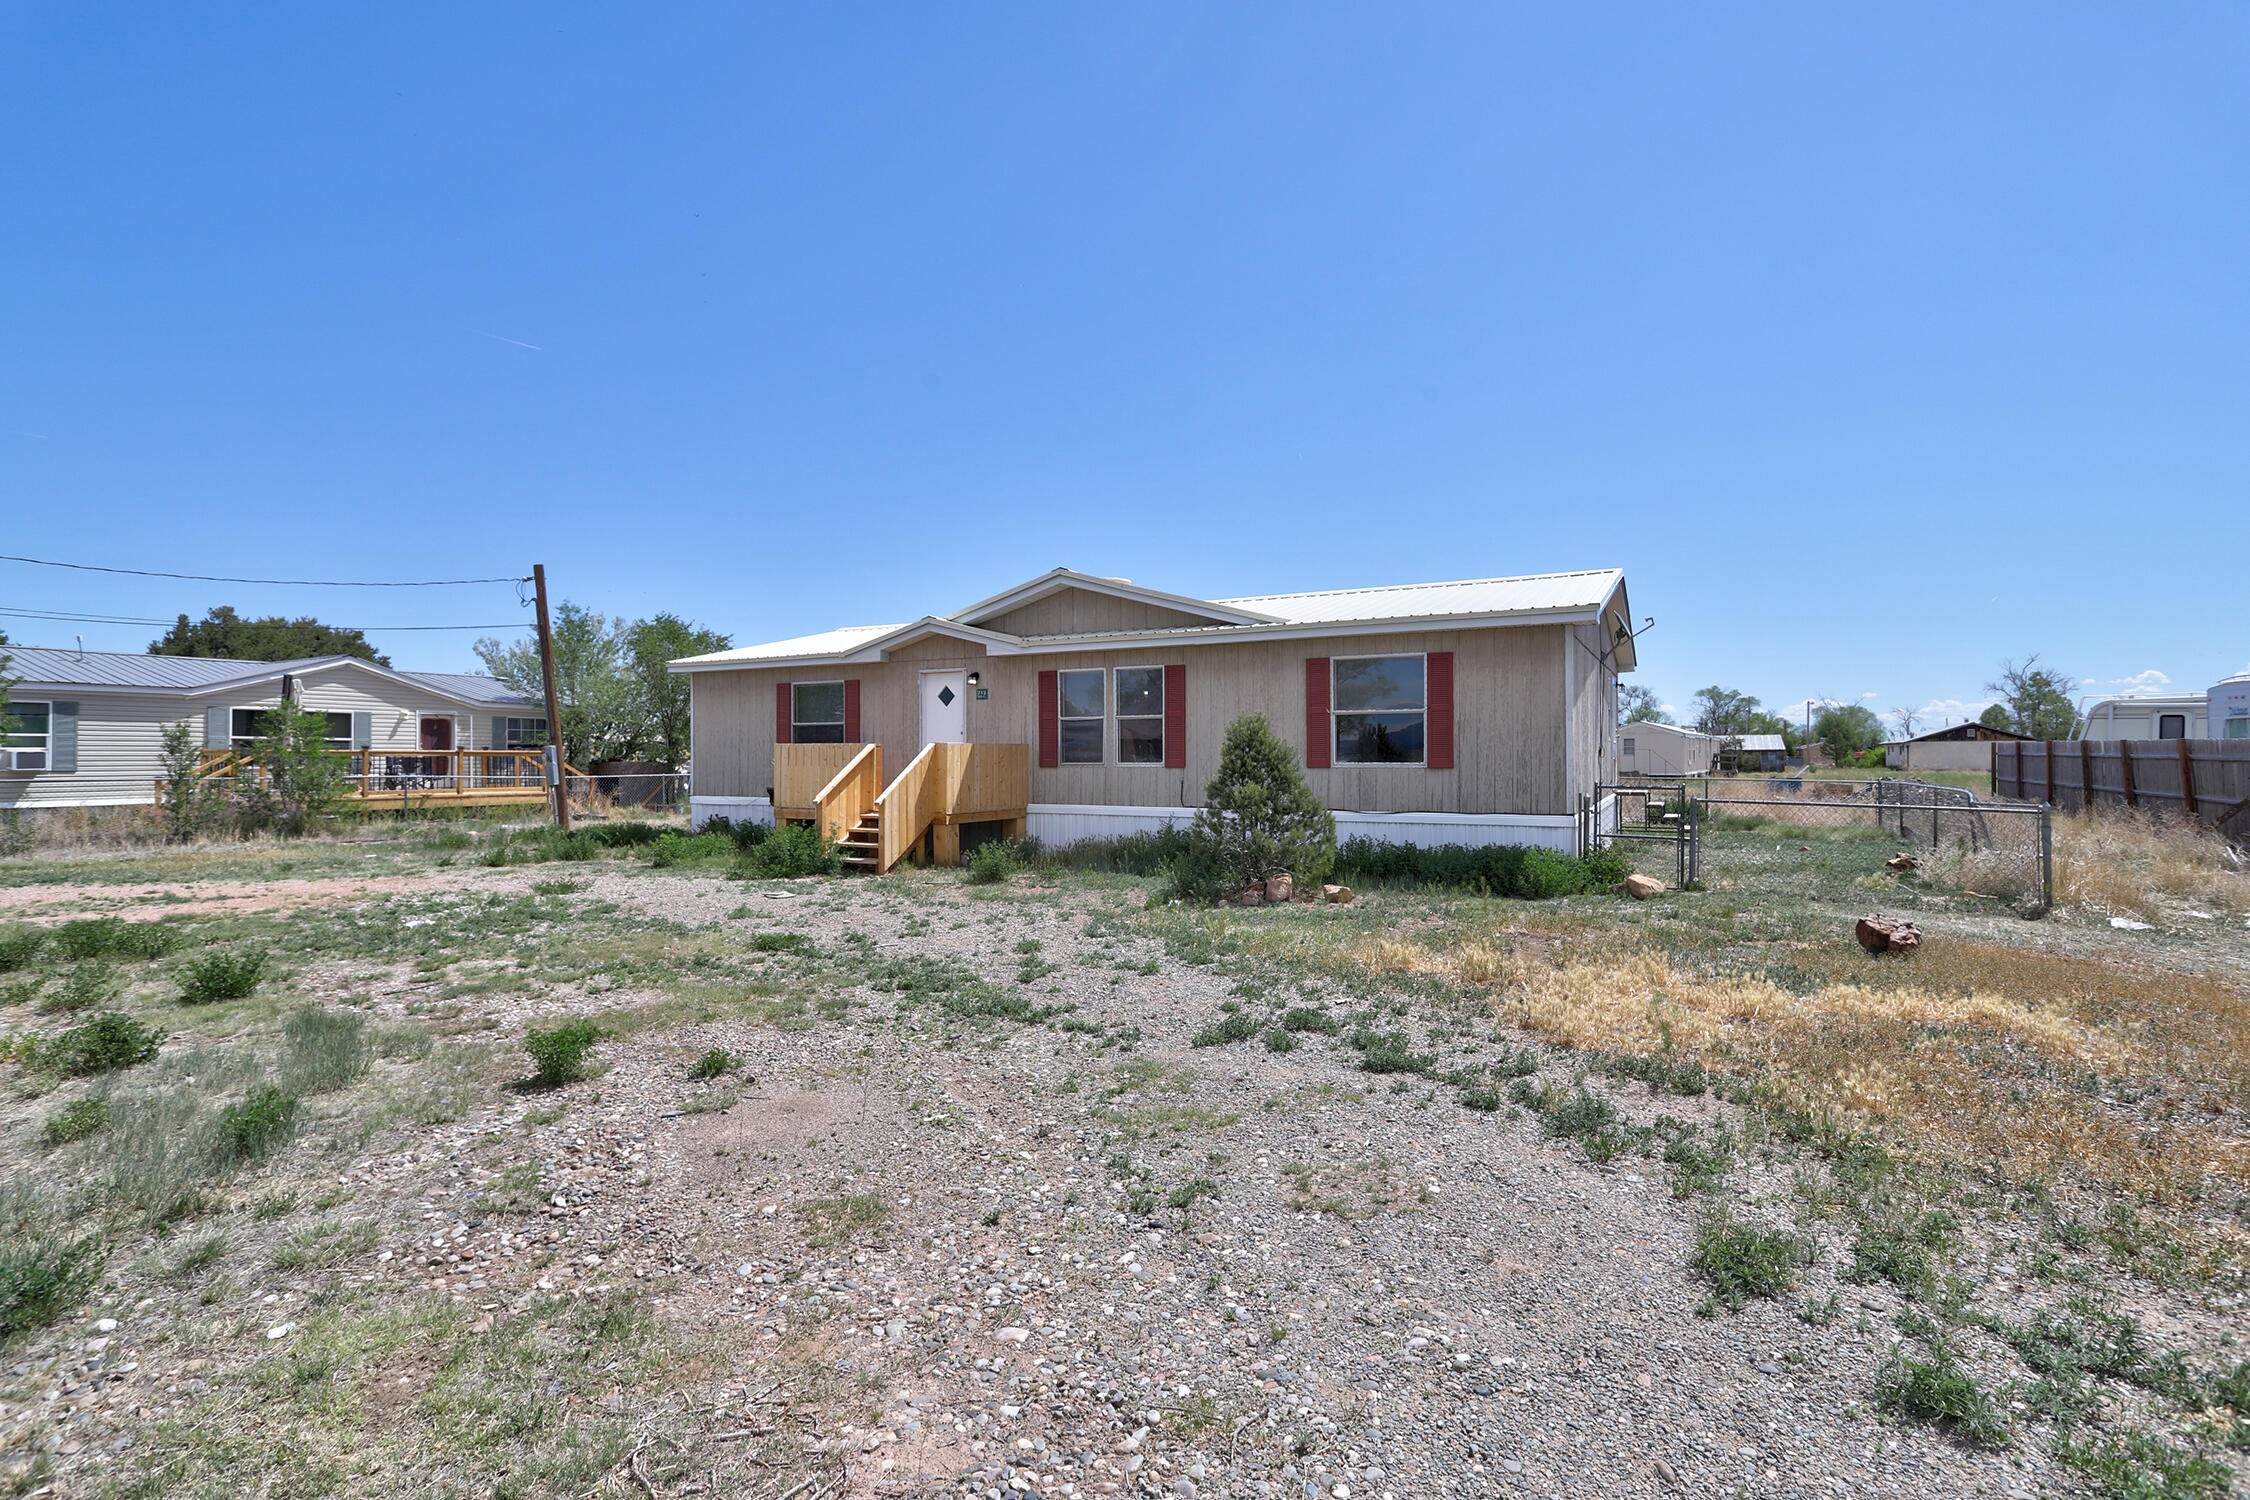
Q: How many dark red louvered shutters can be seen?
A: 6